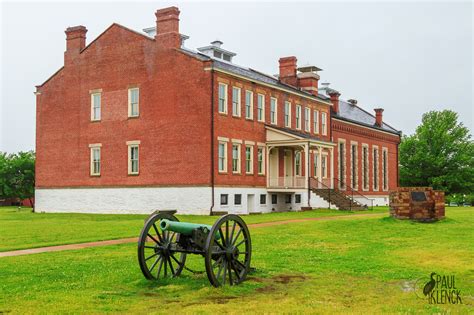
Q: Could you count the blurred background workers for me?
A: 0